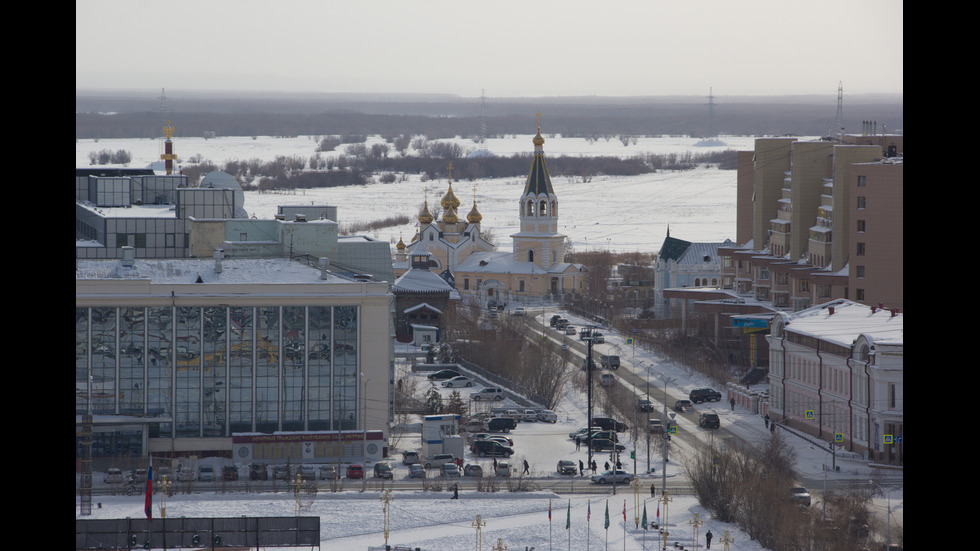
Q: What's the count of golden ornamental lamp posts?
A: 9